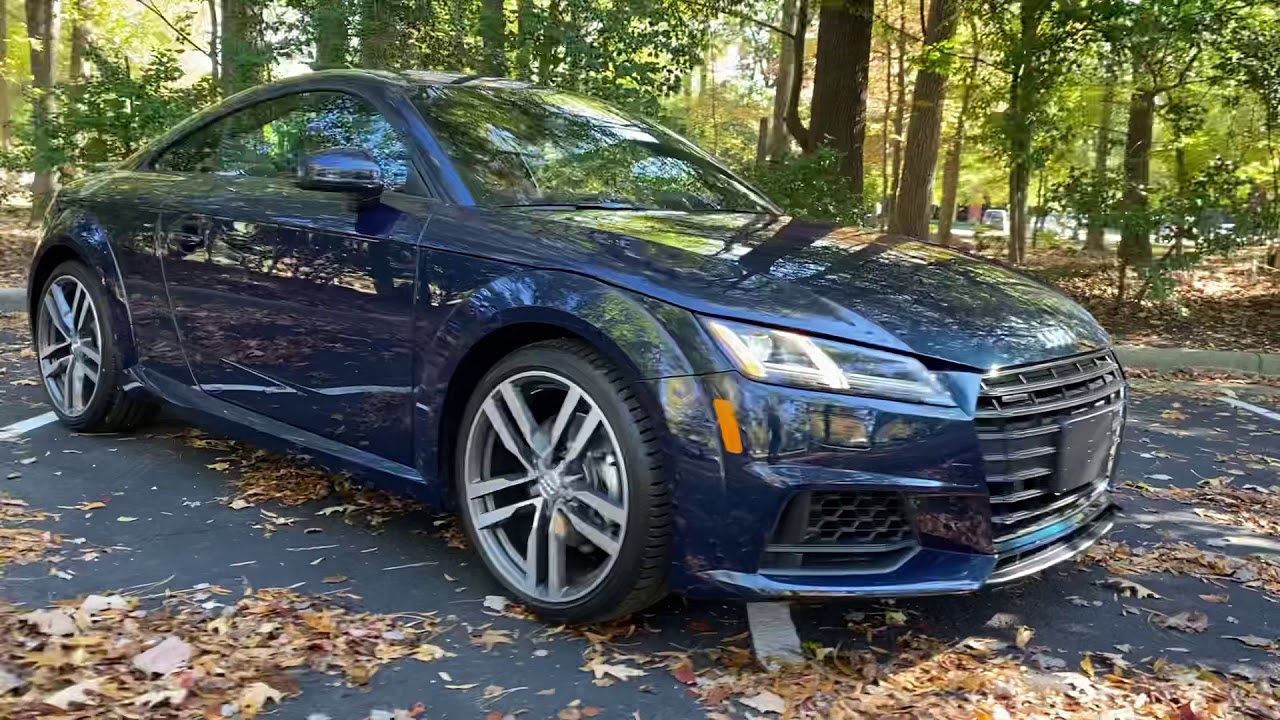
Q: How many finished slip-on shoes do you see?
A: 0